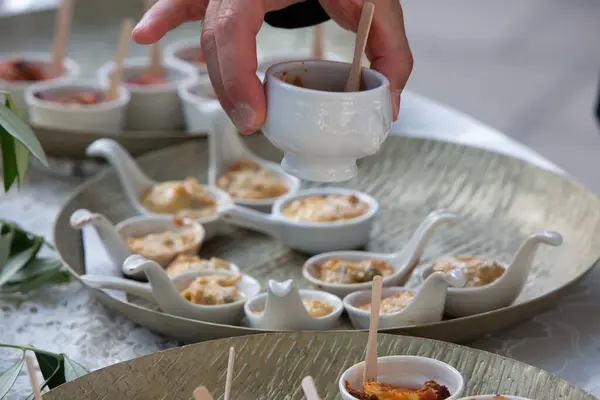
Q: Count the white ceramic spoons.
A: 10